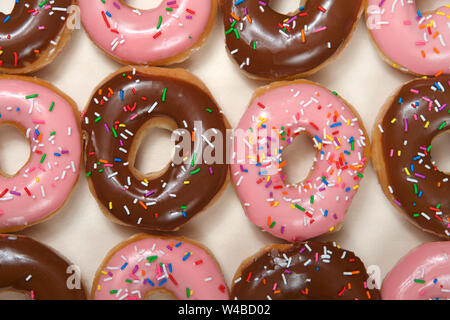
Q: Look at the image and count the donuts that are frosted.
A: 12